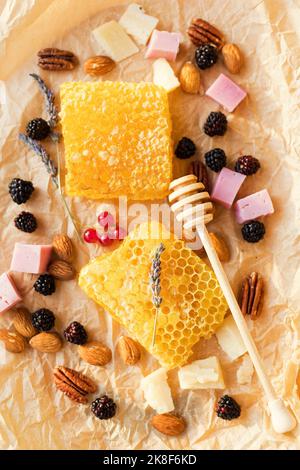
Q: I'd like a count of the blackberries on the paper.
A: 14